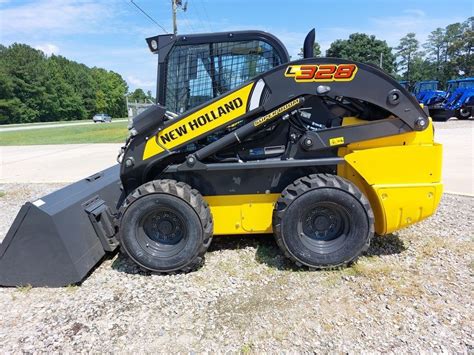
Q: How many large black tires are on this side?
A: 2